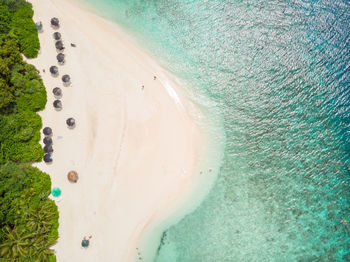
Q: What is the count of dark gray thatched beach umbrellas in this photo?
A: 13